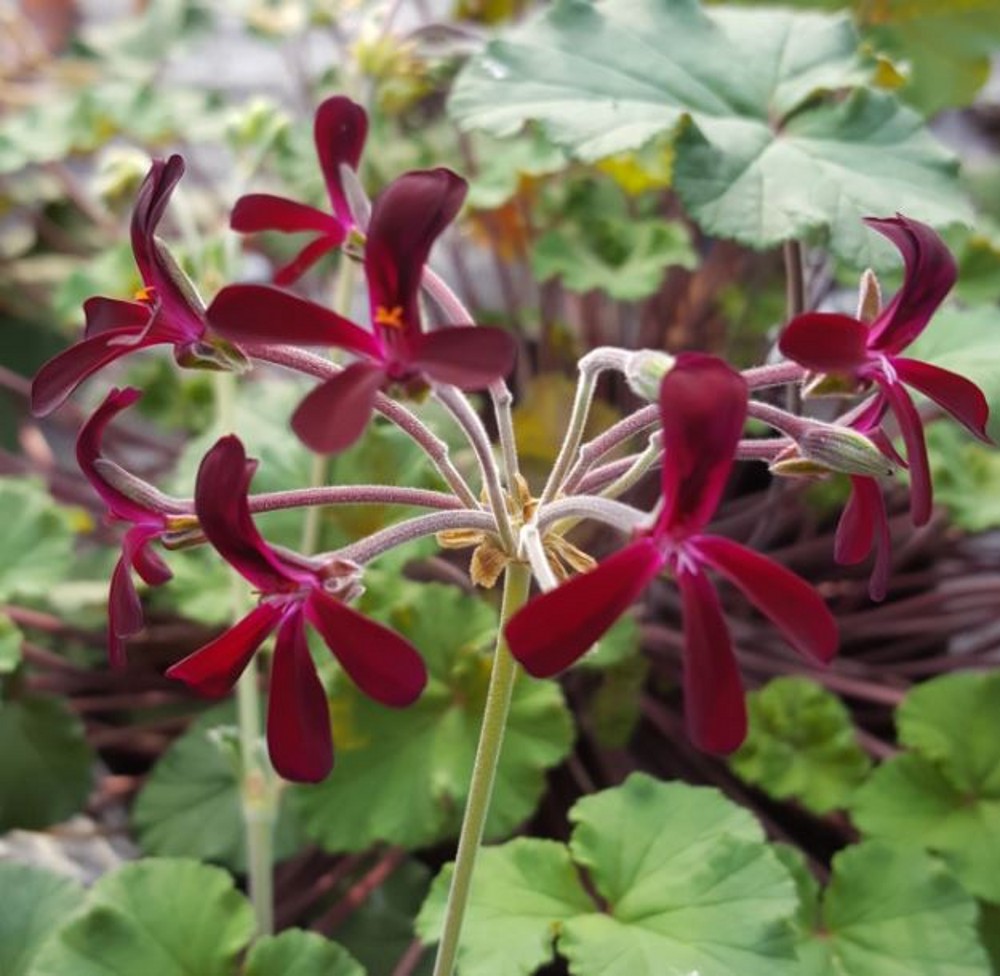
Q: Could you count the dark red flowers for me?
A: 8